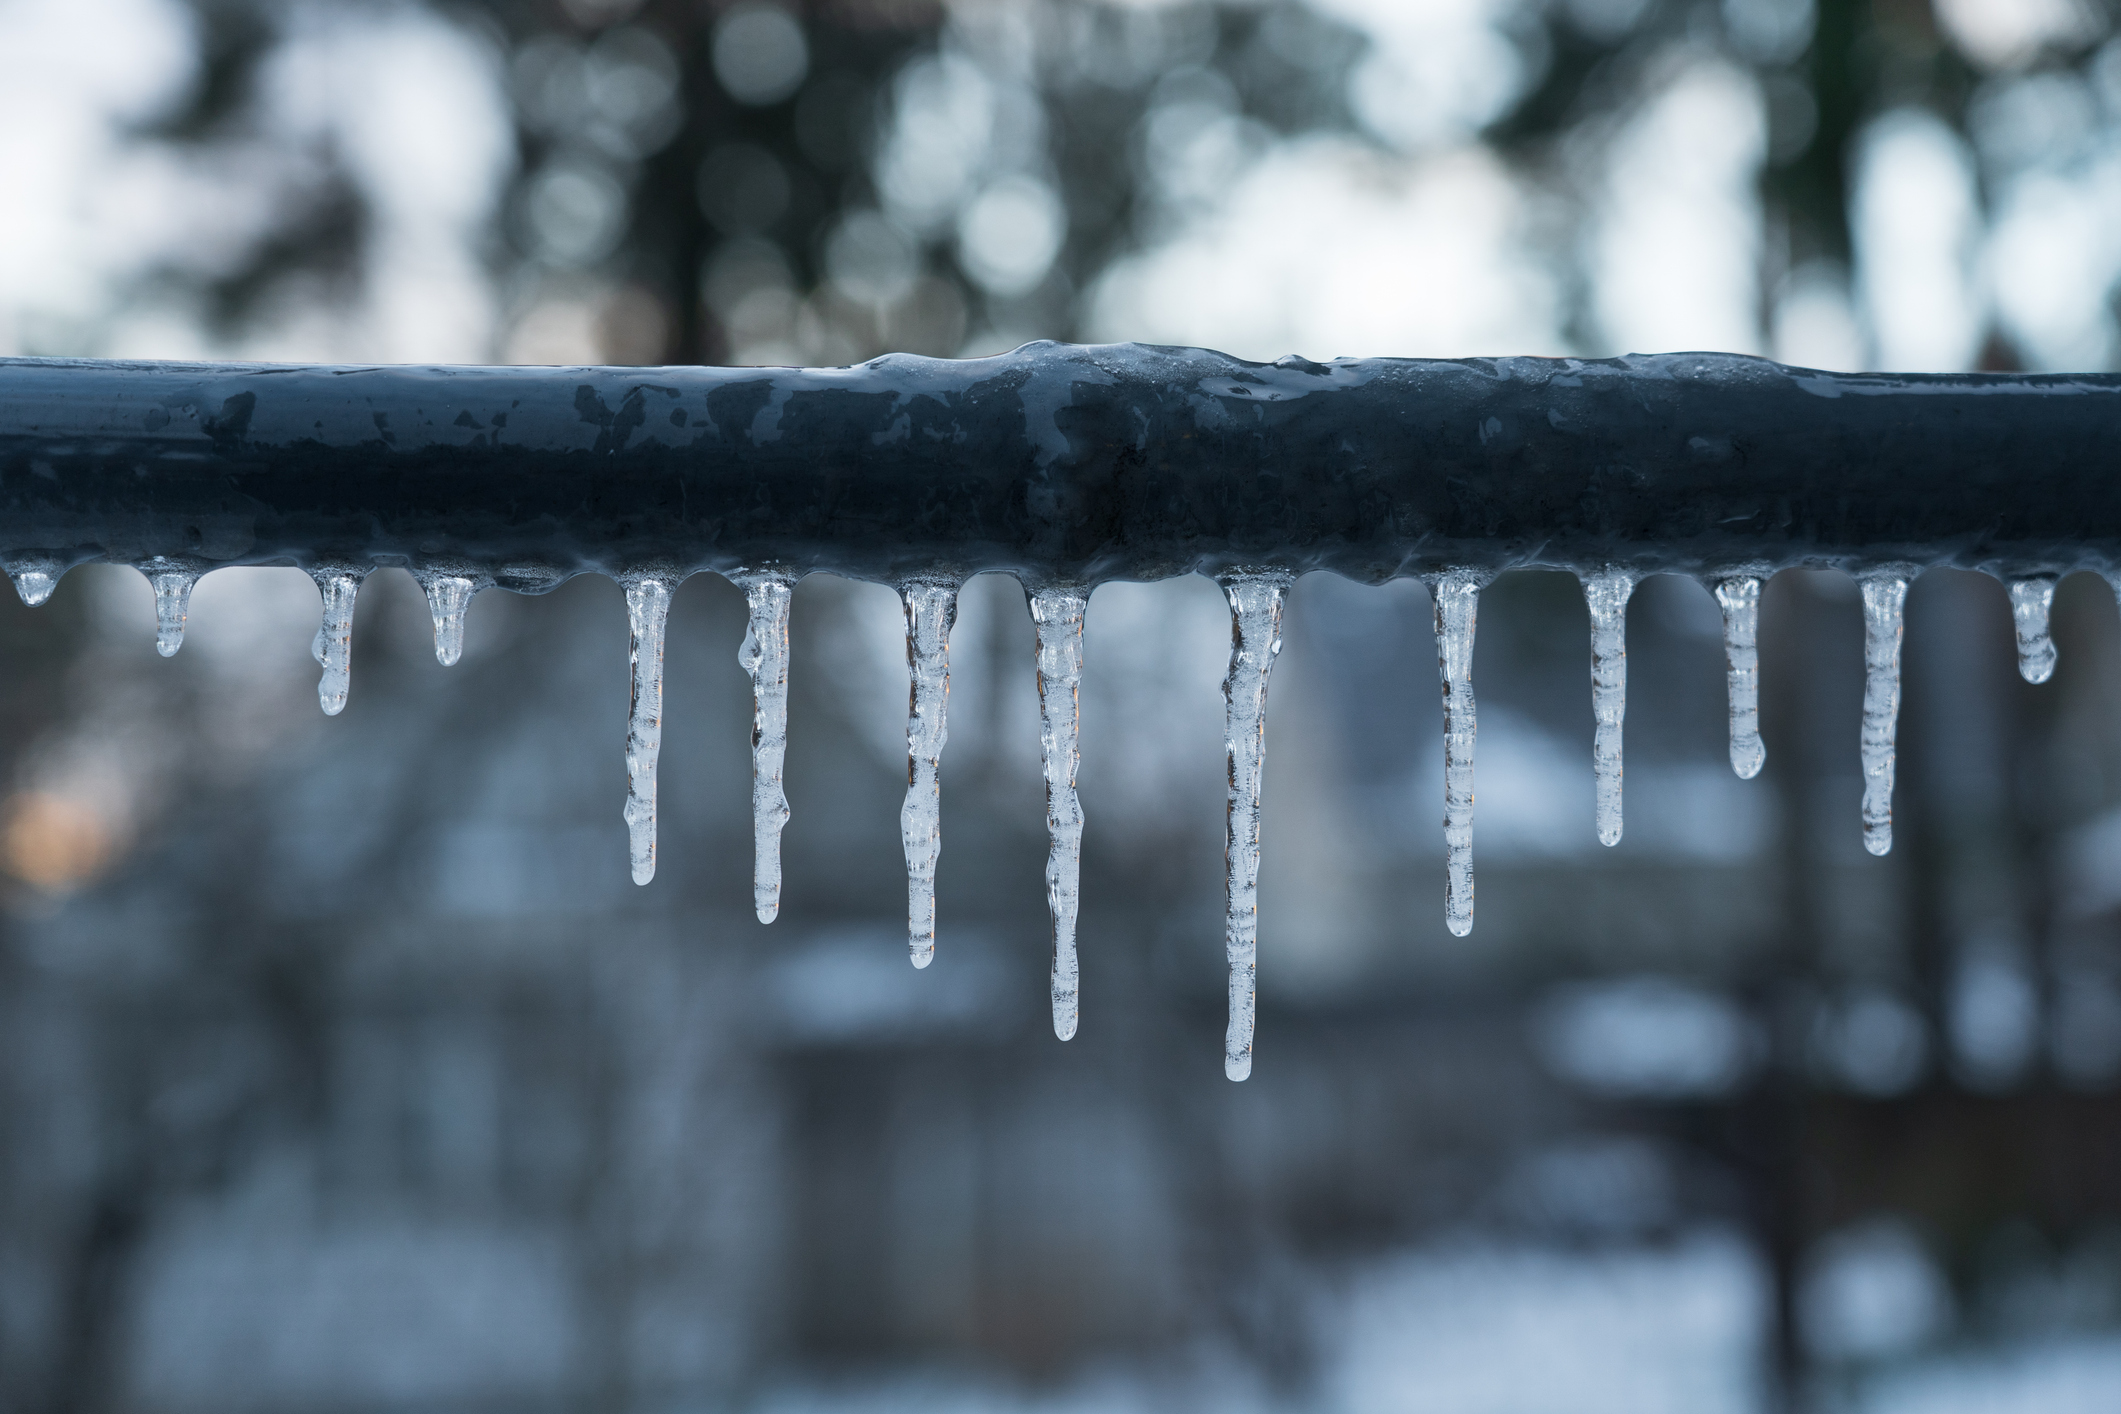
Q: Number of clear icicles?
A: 14